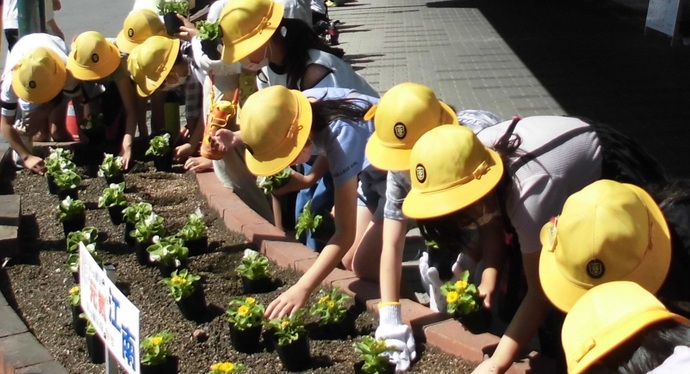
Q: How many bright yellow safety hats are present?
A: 10